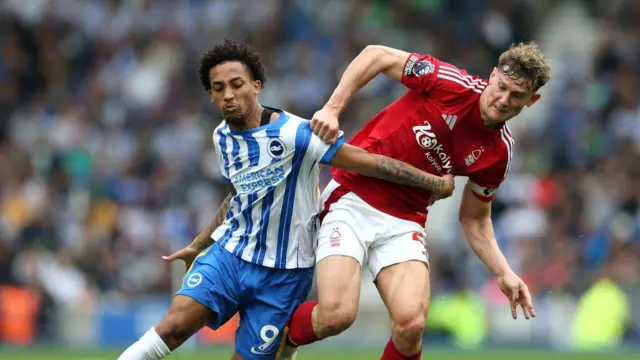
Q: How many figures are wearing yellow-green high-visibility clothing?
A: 2